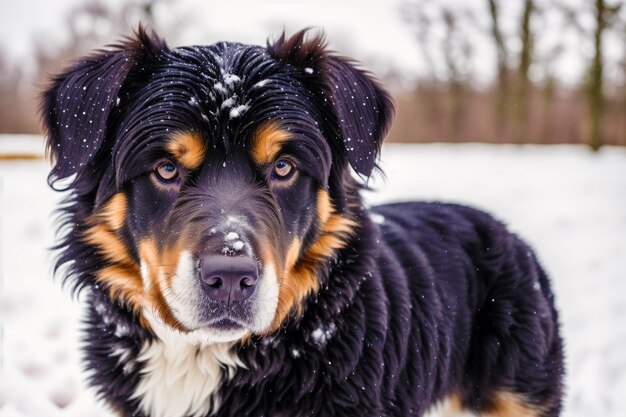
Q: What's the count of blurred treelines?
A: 1